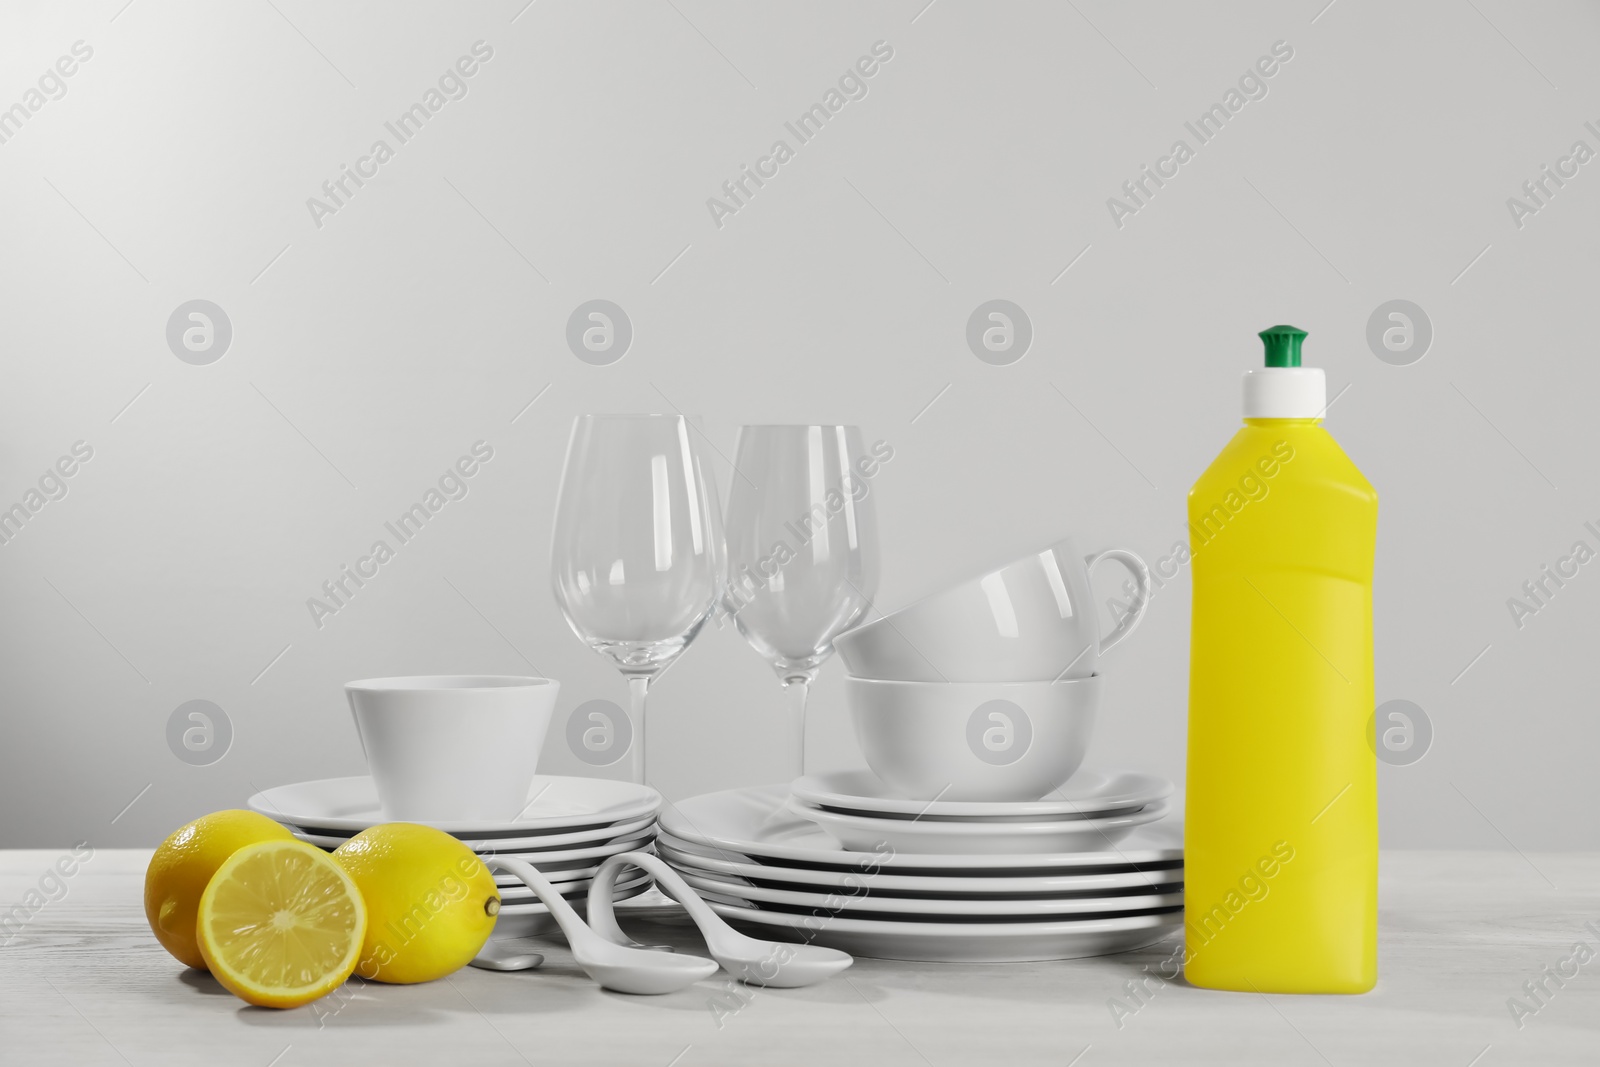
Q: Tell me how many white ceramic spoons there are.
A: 2